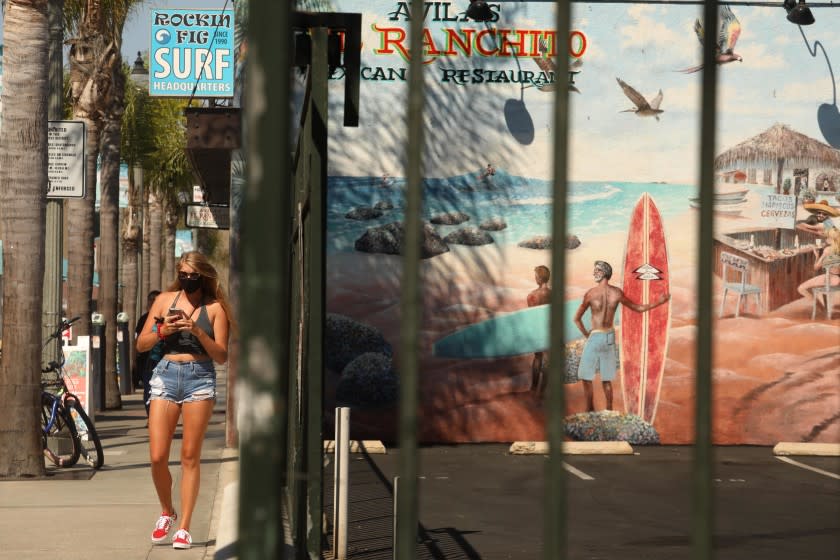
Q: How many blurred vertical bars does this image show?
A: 4